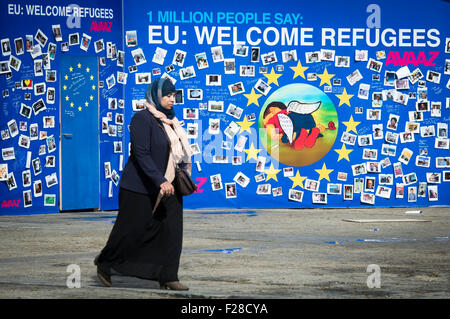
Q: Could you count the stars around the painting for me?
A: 12